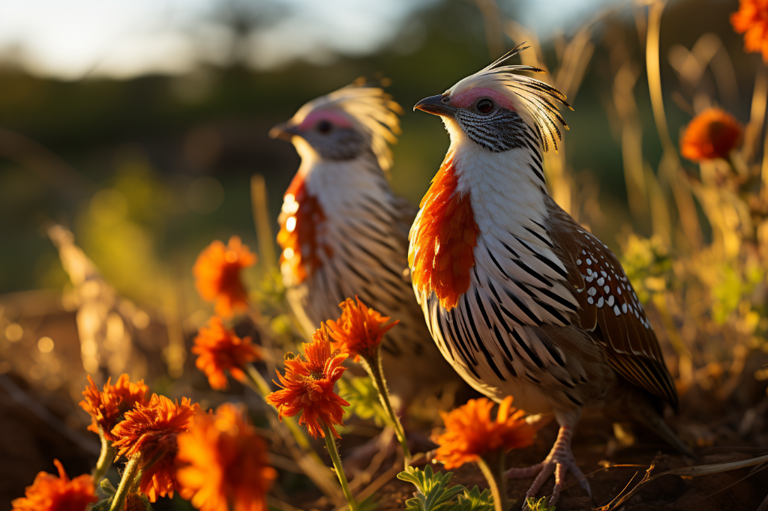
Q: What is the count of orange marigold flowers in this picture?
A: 11